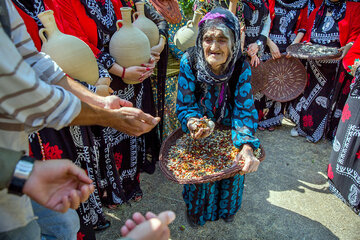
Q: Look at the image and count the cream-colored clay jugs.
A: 4